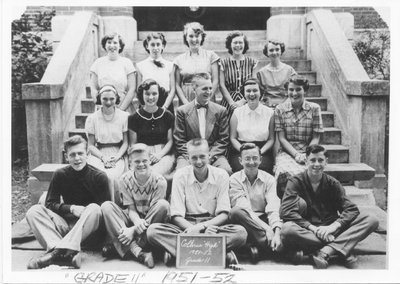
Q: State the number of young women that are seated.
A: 4